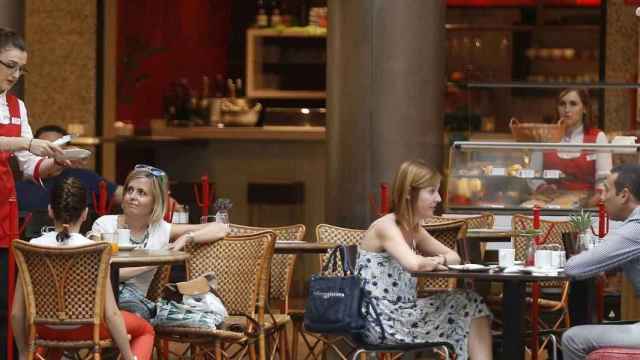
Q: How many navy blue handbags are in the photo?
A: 1